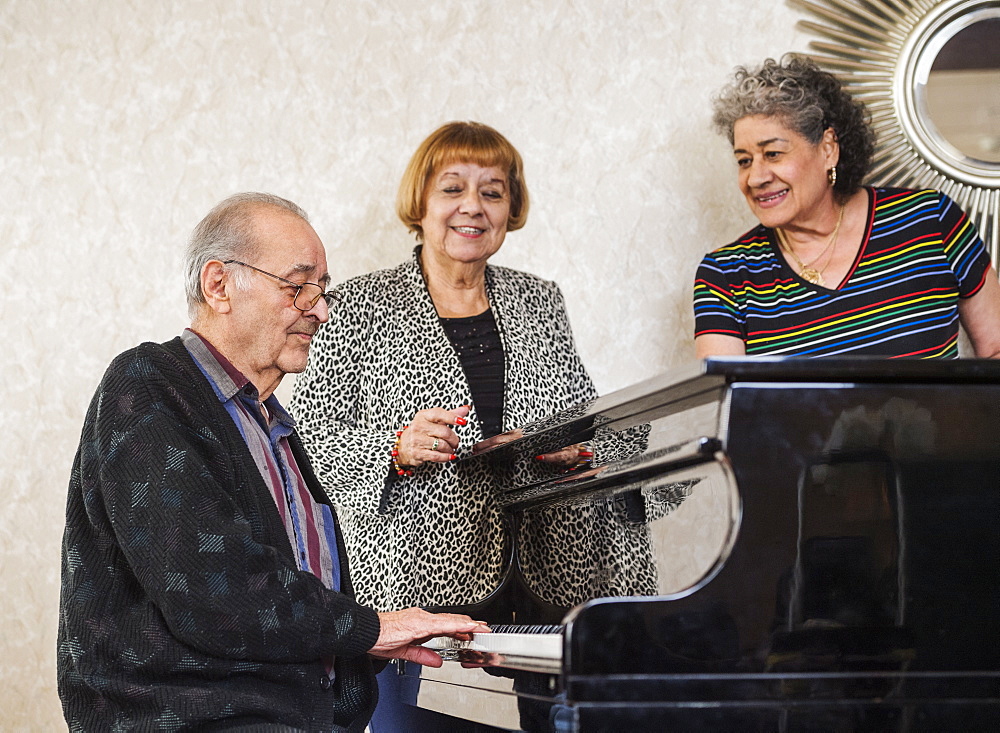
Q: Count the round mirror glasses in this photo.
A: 1